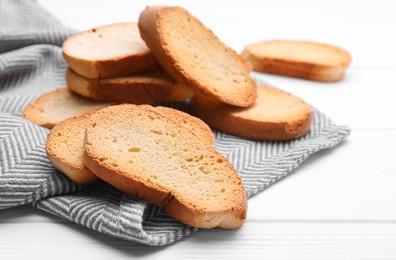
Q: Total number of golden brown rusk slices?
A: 8